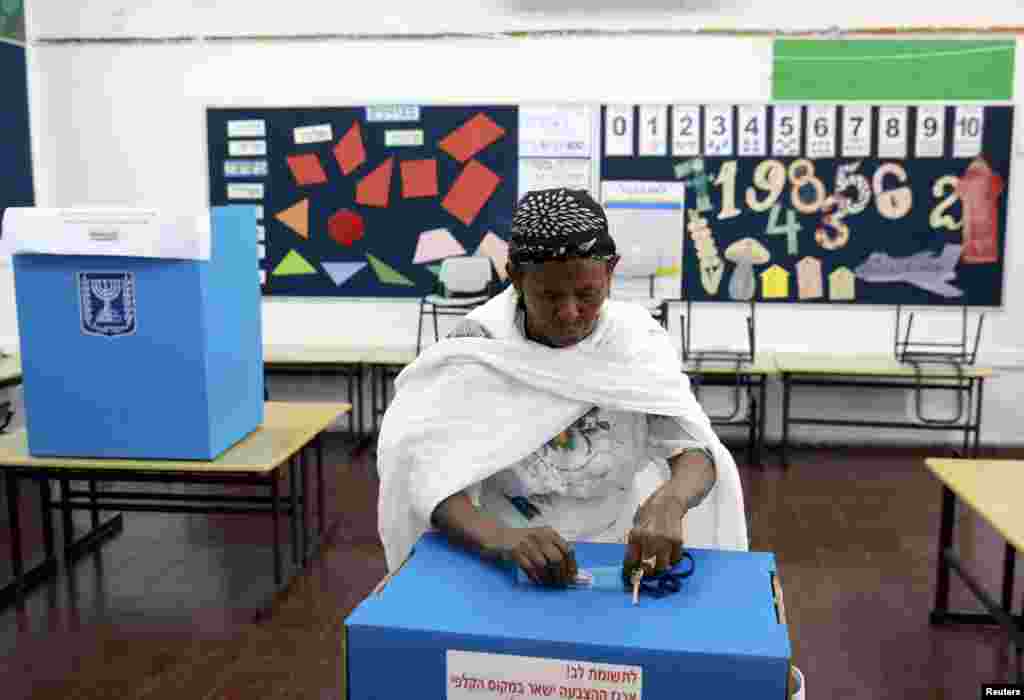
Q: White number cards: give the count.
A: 11